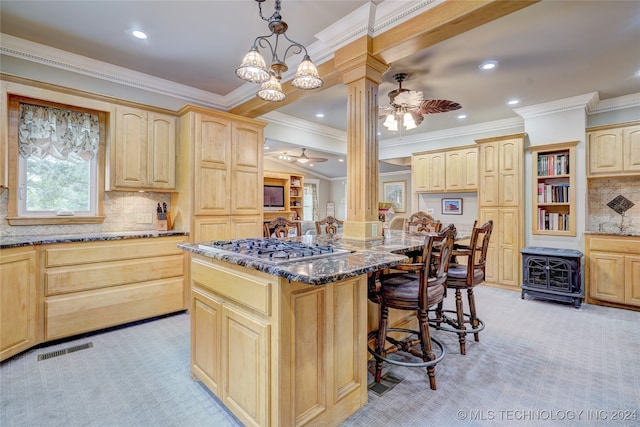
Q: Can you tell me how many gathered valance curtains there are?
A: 1